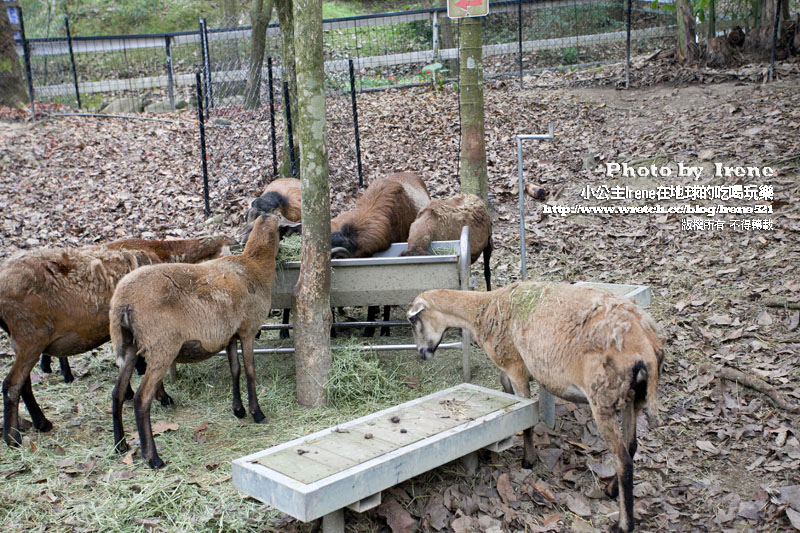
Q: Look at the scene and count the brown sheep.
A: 7